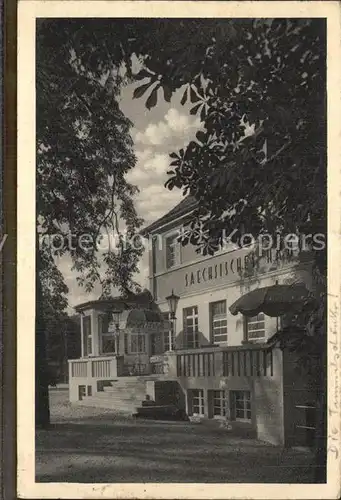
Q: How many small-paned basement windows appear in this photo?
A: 3